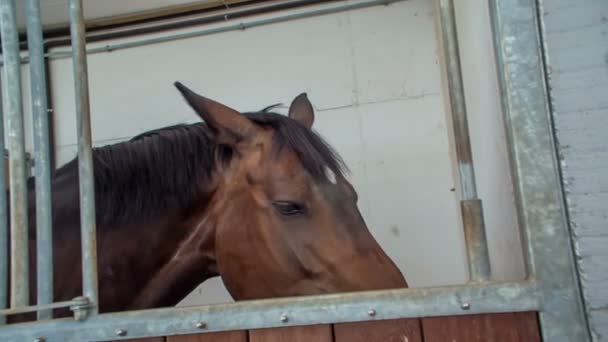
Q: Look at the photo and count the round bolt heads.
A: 6